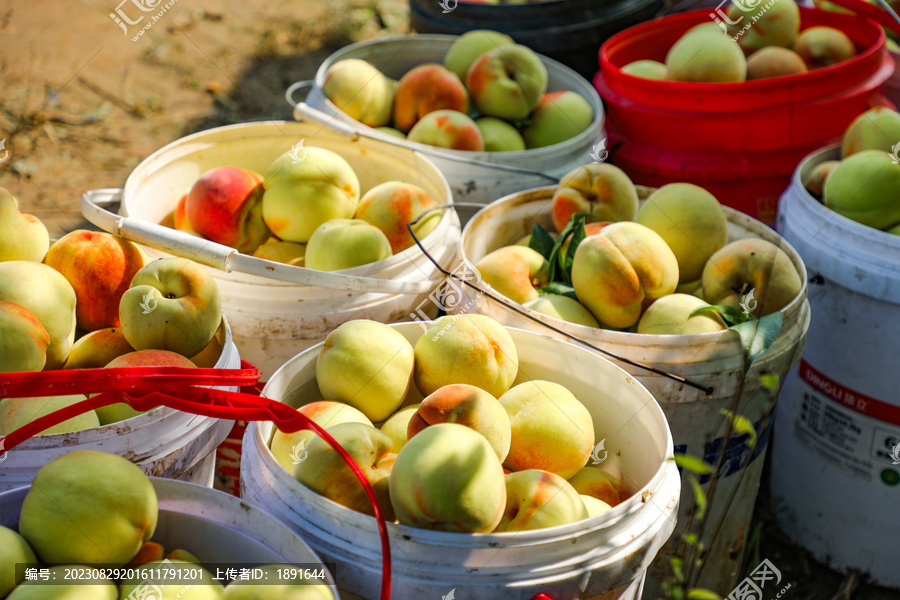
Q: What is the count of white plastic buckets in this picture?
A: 7